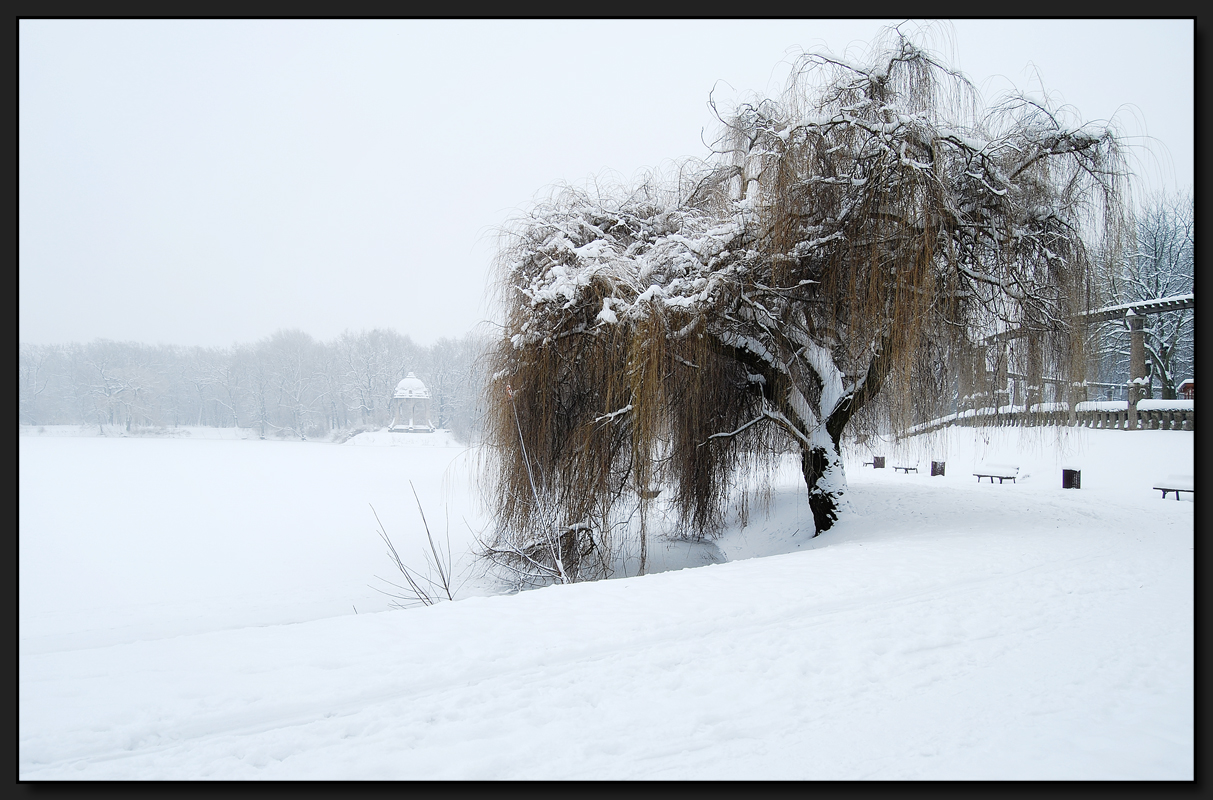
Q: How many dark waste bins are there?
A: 3